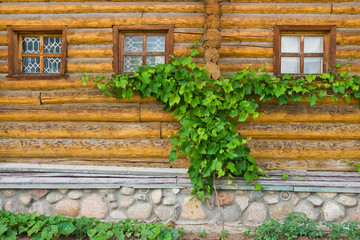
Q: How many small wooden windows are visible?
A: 3